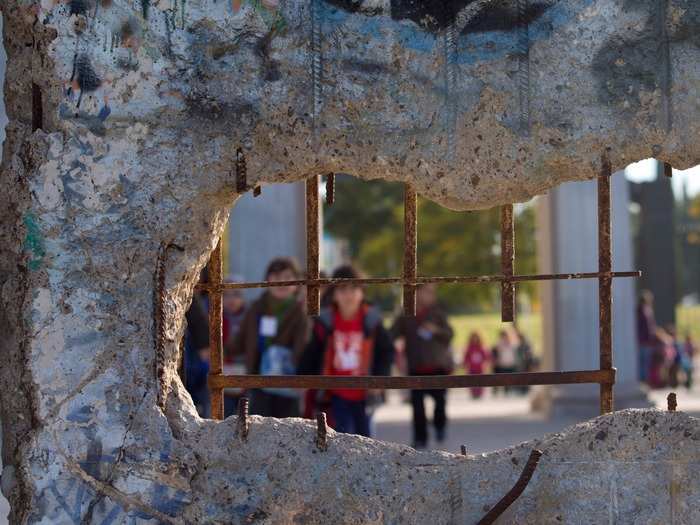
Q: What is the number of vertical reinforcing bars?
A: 5